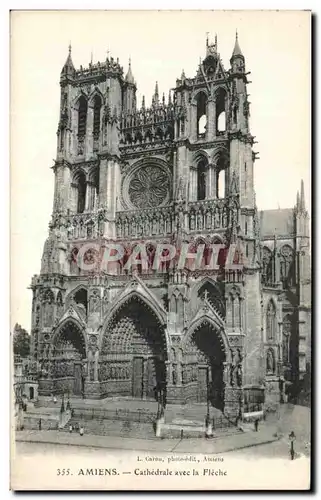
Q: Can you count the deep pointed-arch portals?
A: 3